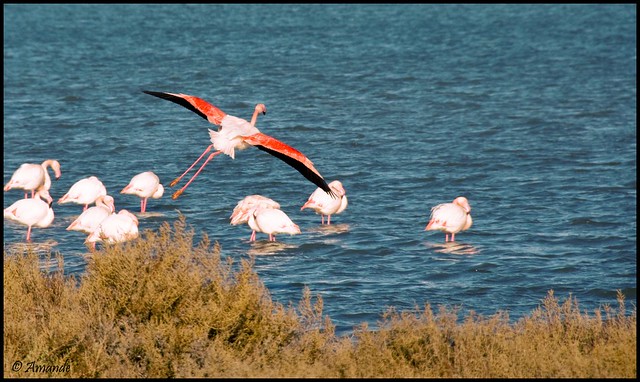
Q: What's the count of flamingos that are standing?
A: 10